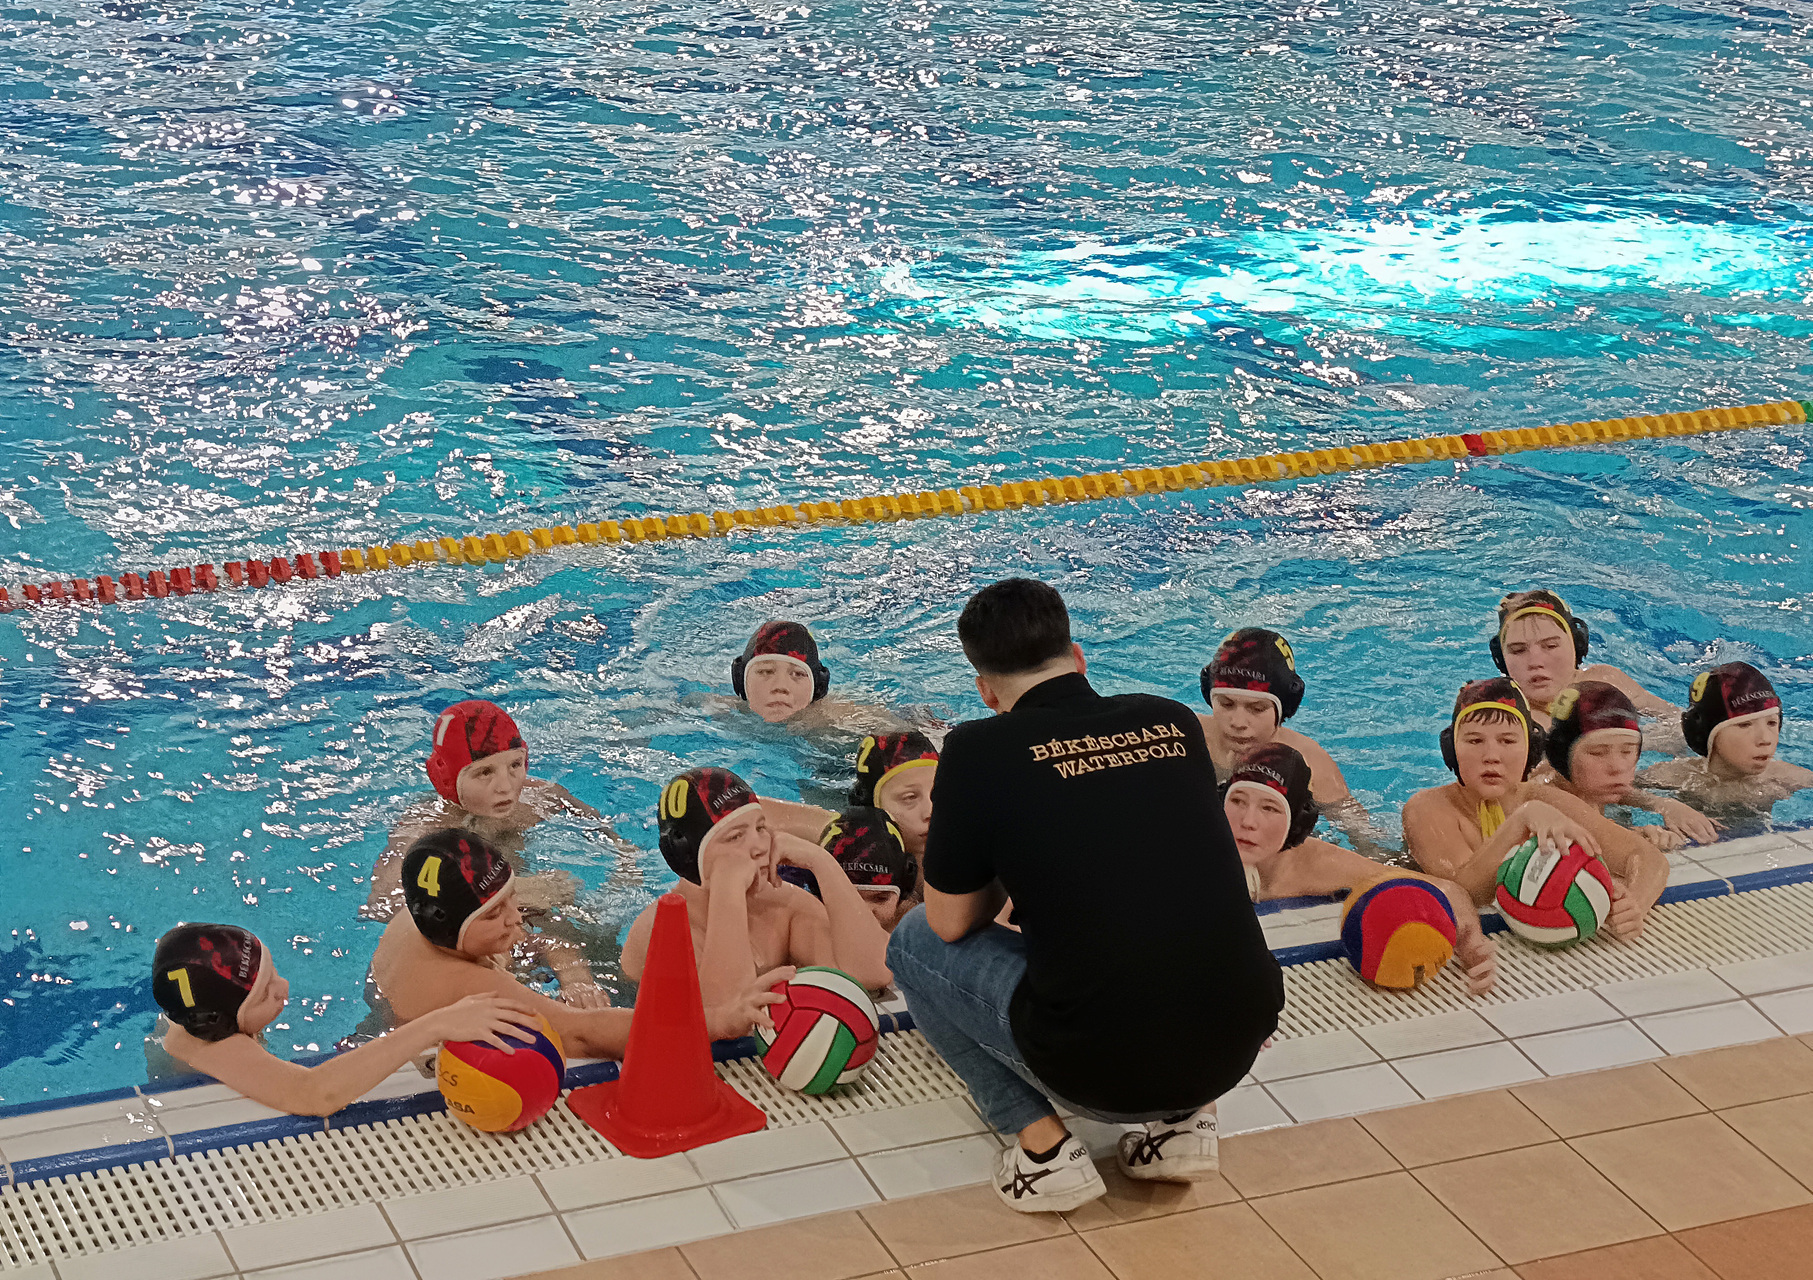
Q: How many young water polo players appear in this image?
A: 13